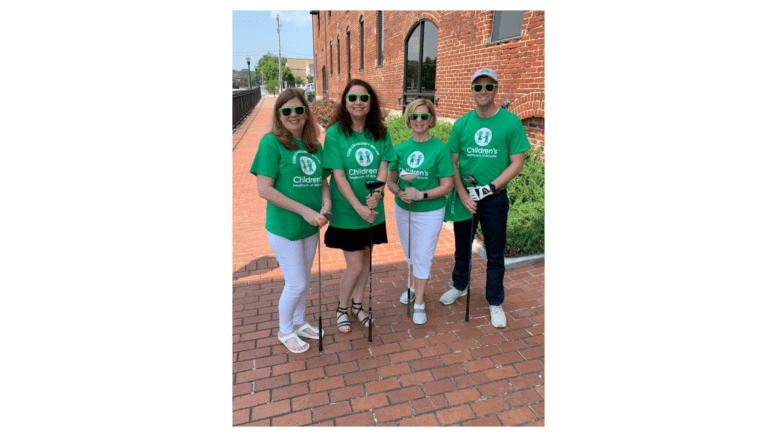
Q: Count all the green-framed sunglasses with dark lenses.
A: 4